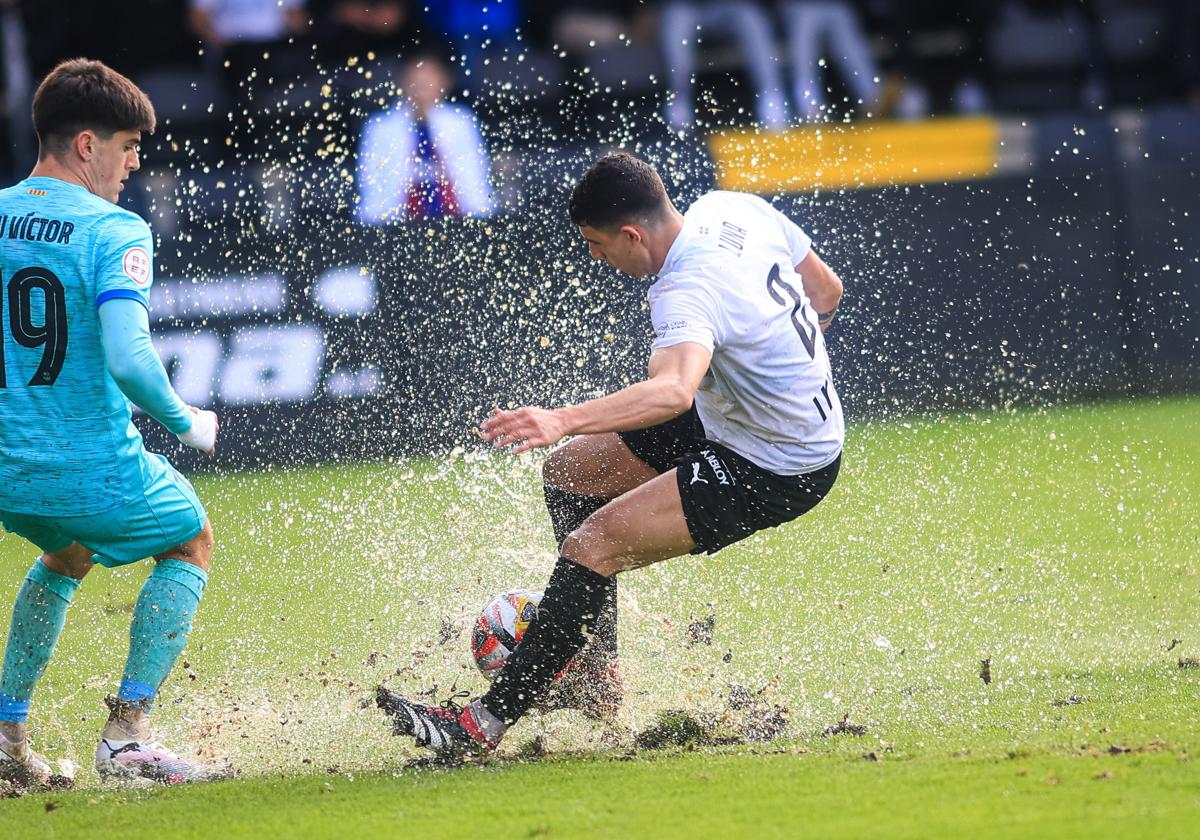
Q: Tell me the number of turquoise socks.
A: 2